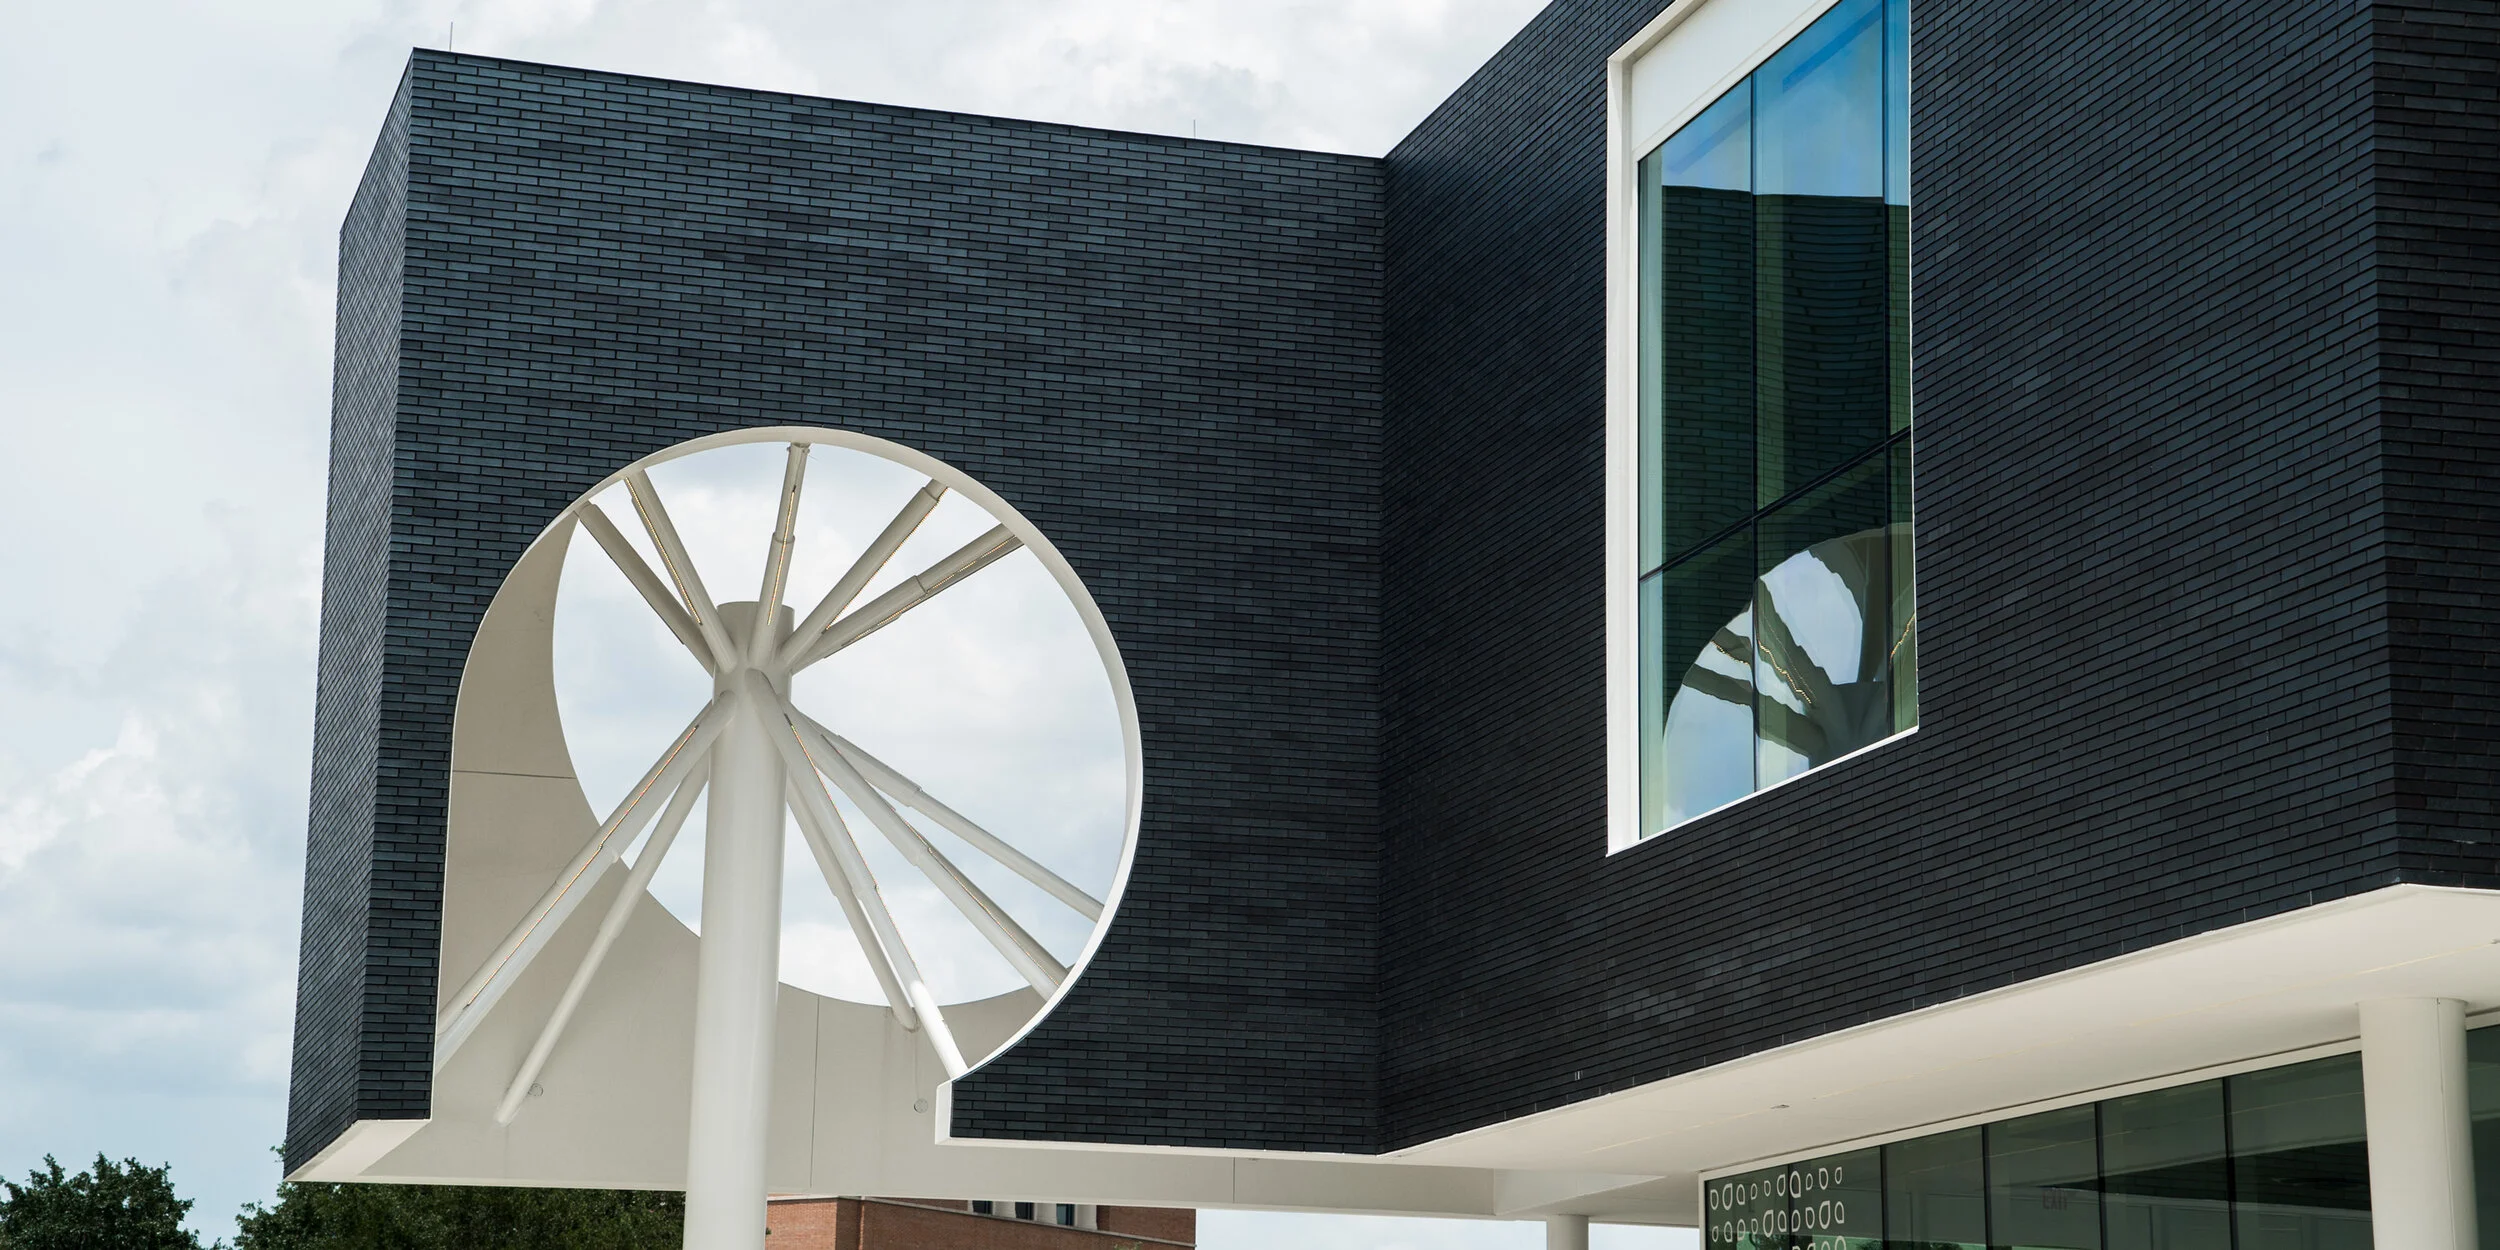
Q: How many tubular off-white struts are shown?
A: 11